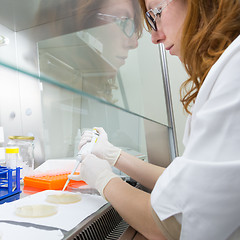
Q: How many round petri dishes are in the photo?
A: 2